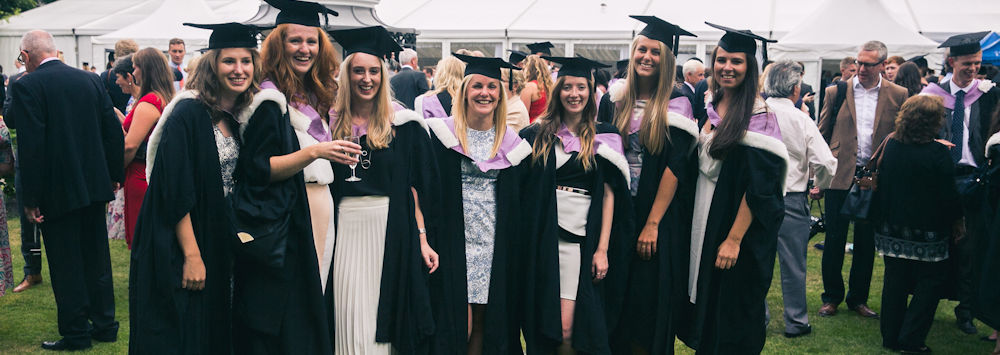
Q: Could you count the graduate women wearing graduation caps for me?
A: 7